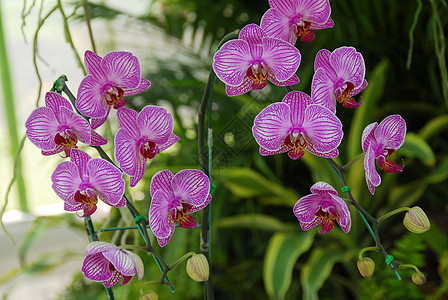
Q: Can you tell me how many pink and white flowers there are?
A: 12